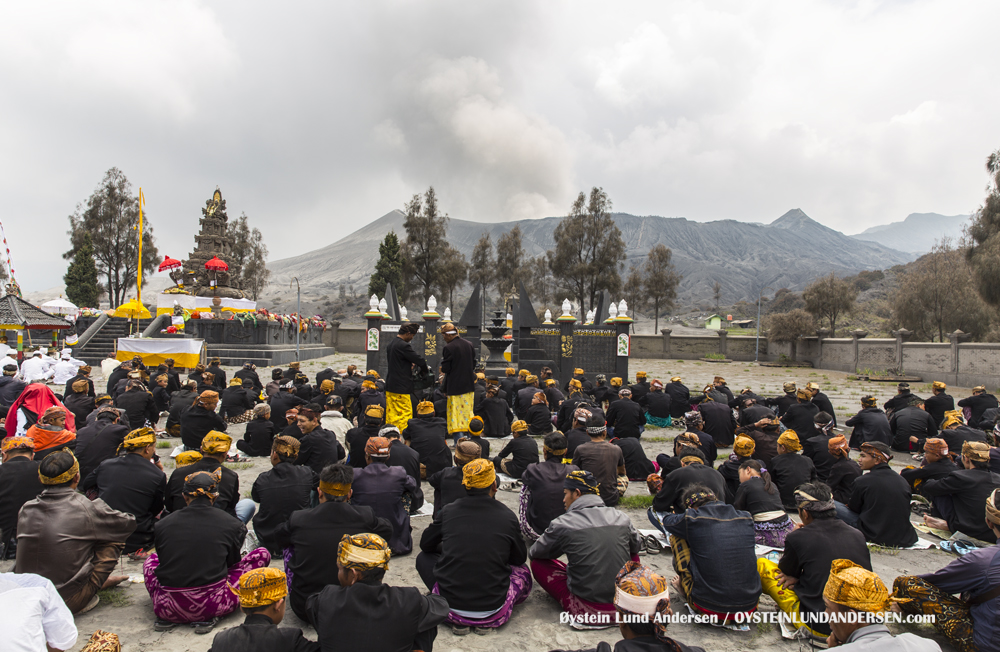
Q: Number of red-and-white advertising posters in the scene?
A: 0